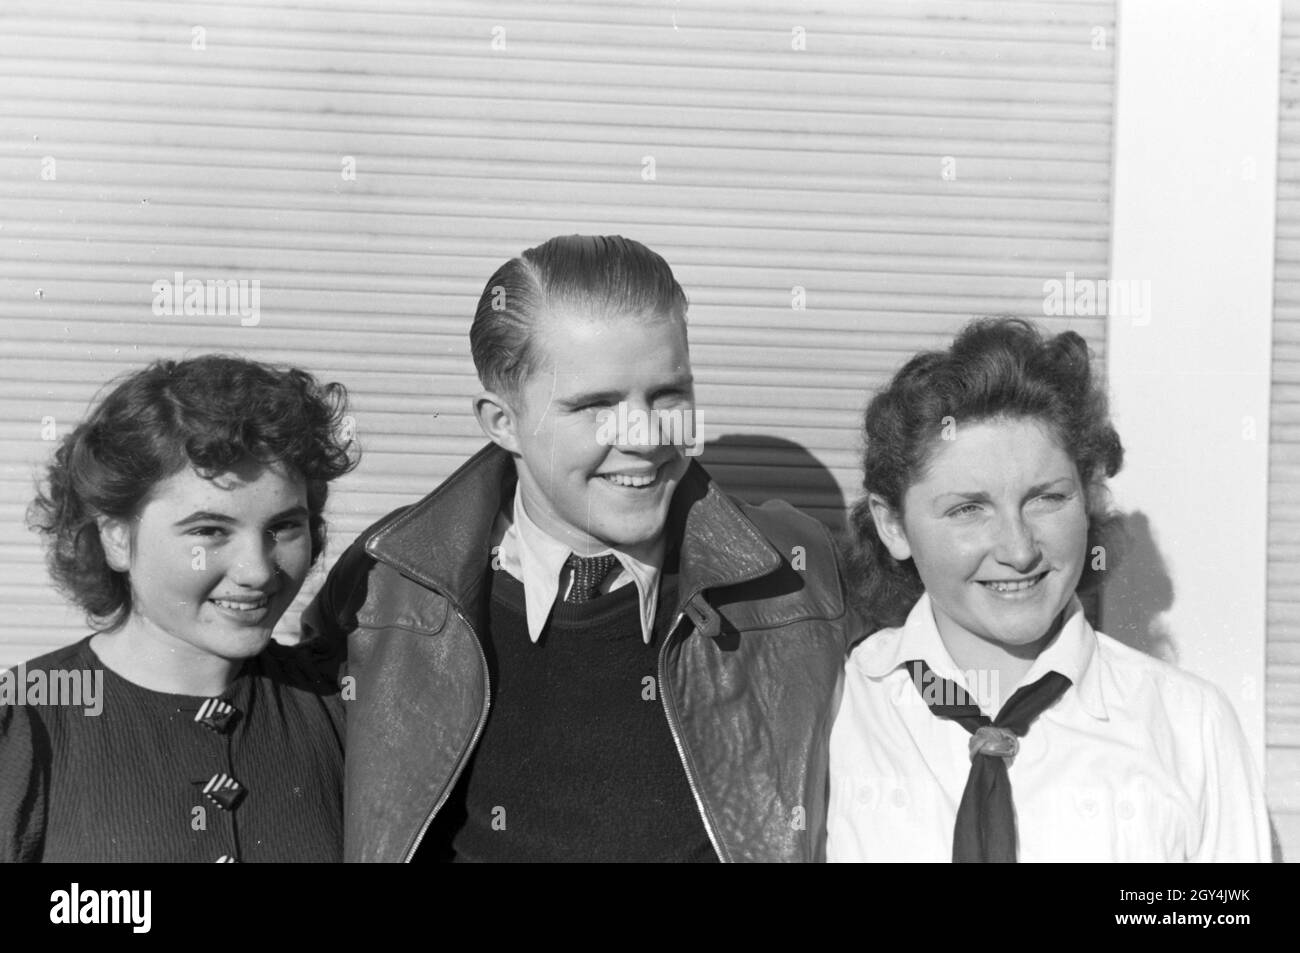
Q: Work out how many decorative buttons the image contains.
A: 3